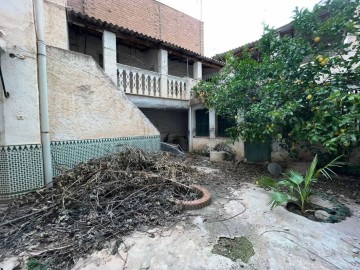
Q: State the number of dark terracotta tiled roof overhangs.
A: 2